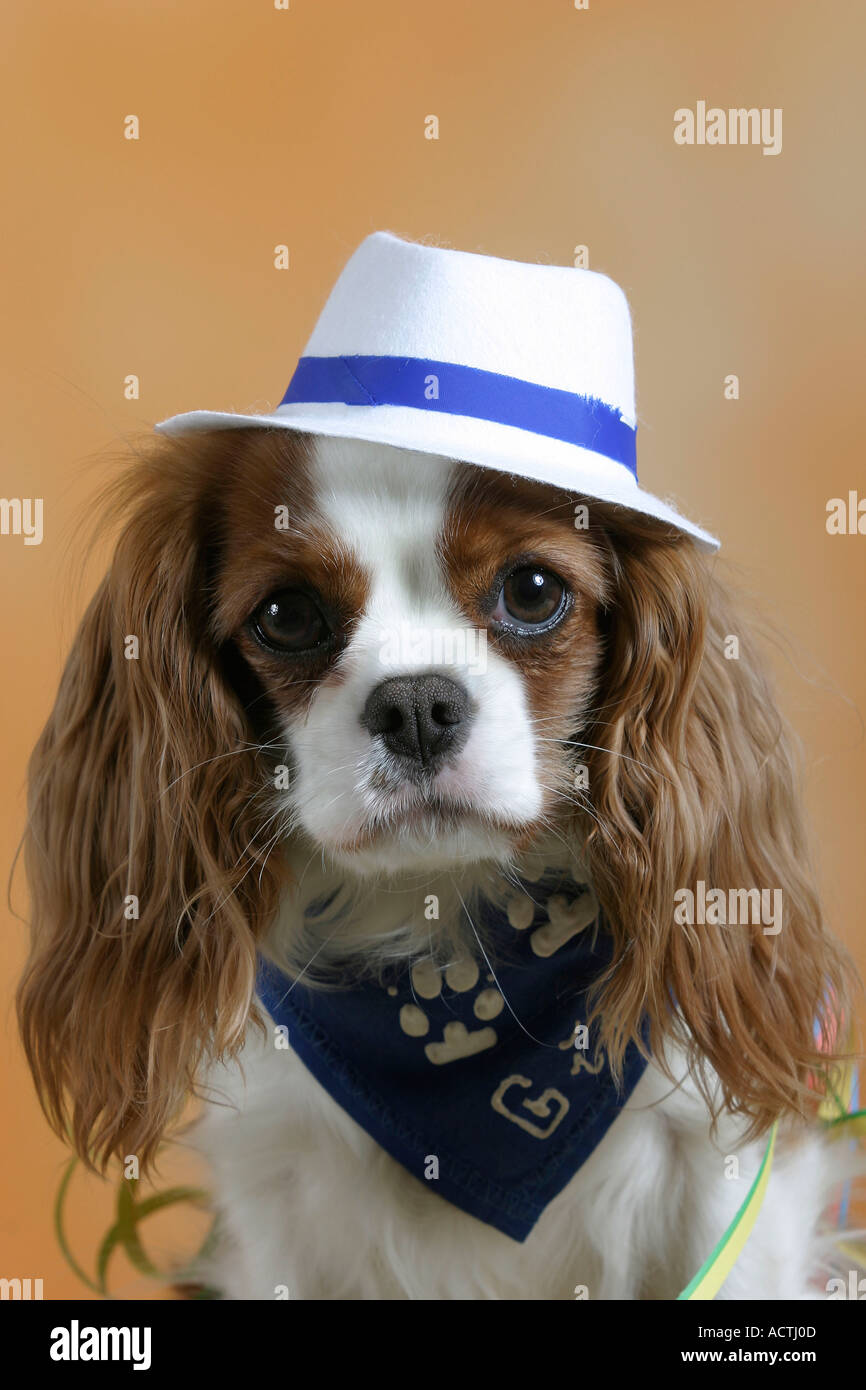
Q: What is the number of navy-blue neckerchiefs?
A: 1